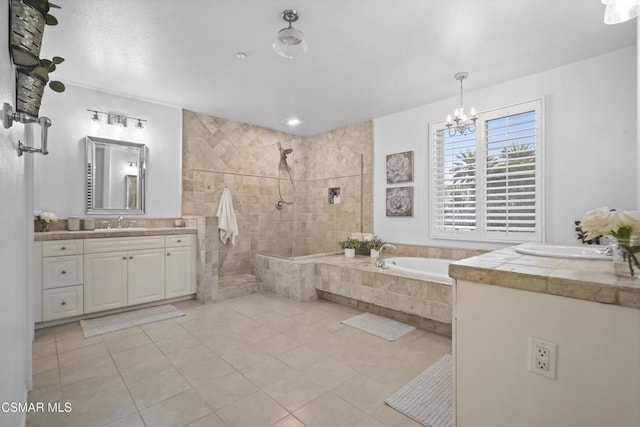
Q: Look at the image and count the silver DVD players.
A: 0